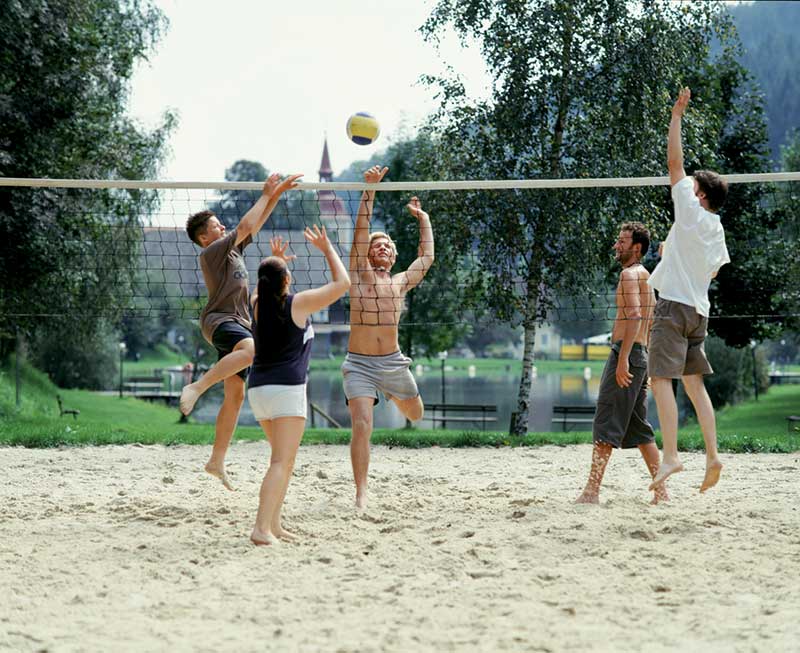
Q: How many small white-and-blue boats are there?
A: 0